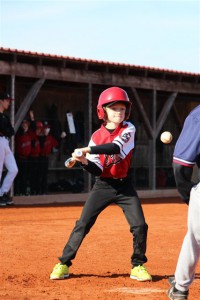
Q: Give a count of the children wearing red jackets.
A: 3